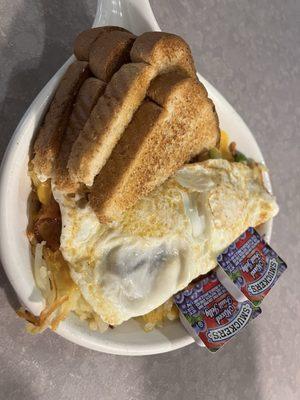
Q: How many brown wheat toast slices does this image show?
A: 4